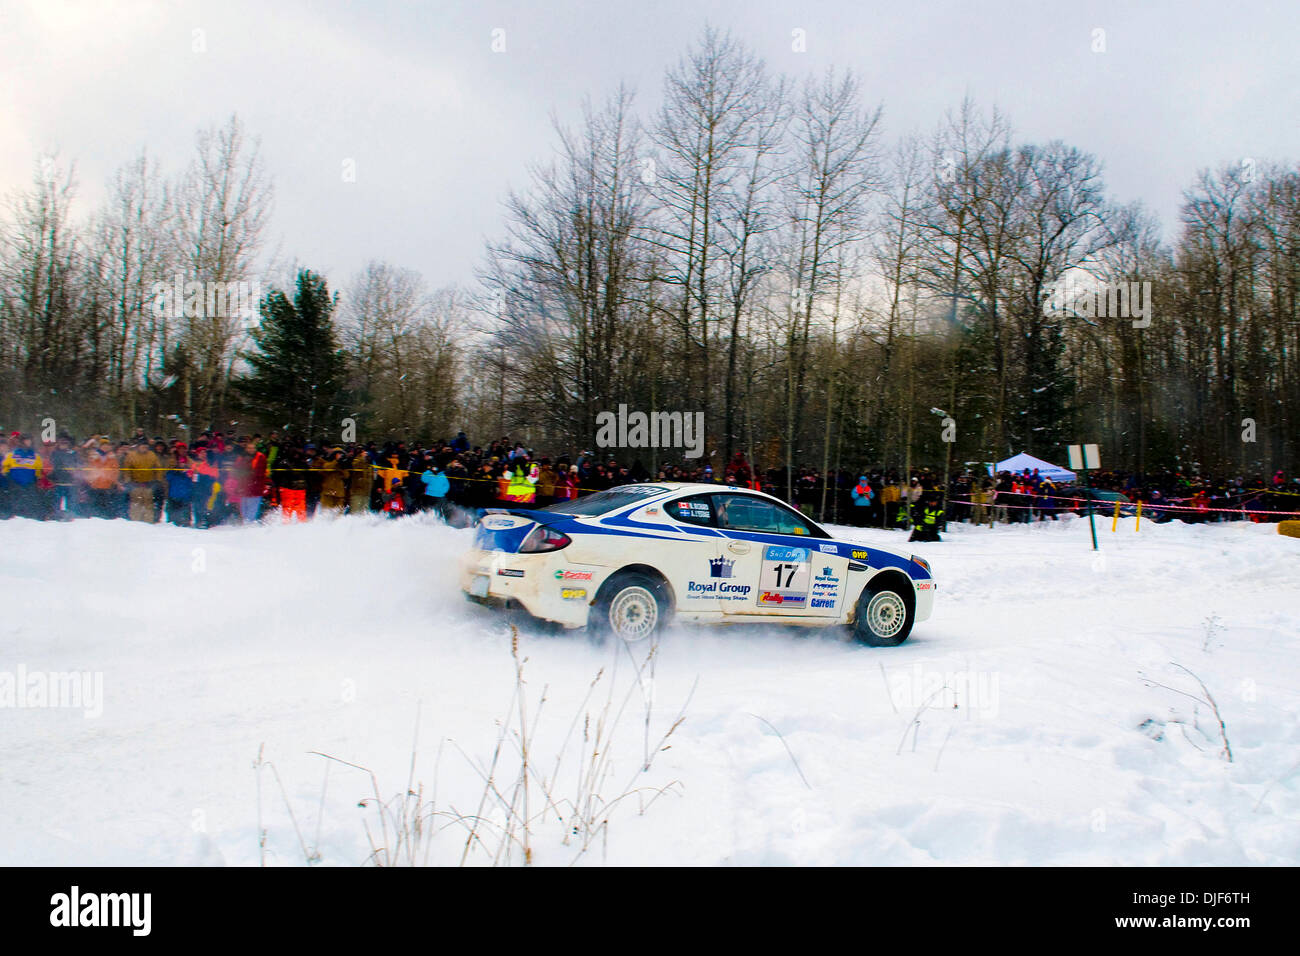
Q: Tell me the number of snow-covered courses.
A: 1